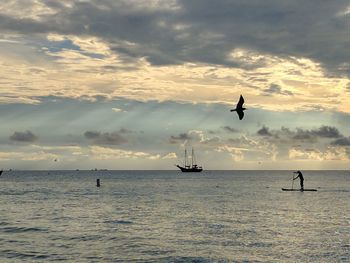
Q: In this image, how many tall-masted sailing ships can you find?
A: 1